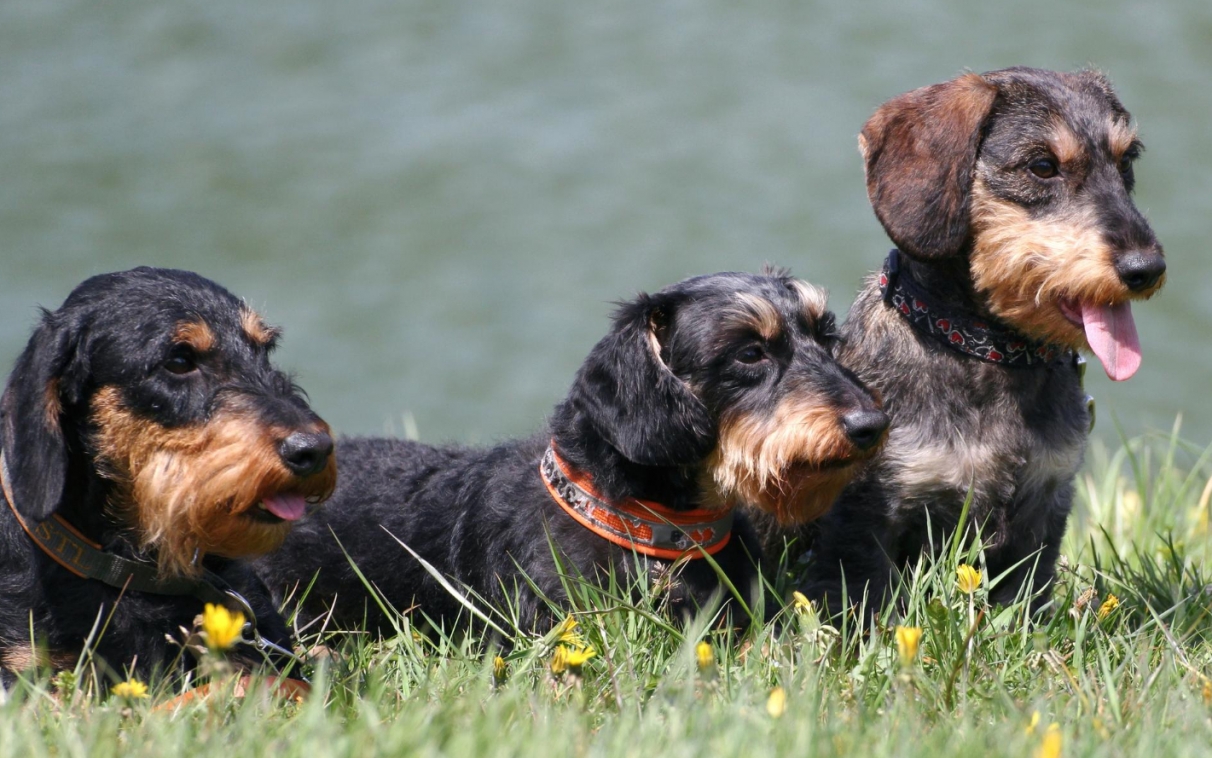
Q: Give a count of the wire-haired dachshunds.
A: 3